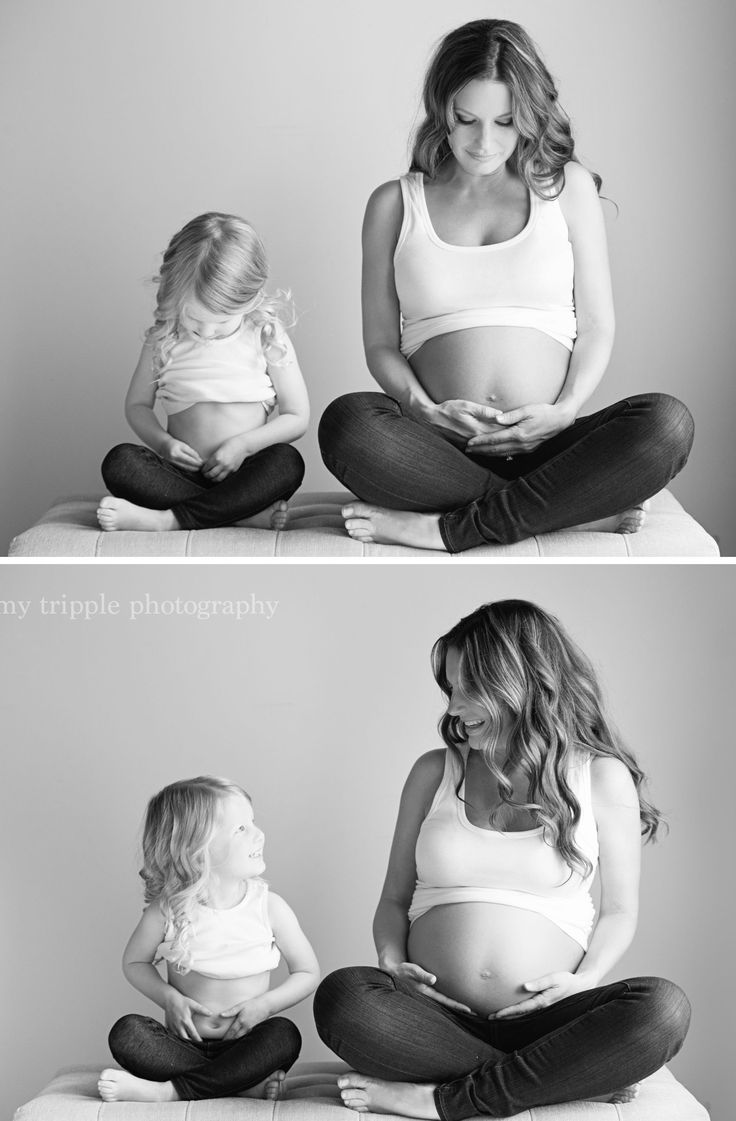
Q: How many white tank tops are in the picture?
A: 4